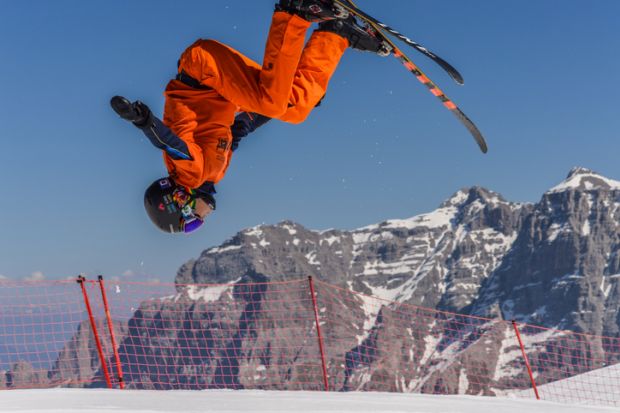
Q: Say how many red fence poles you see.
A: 4